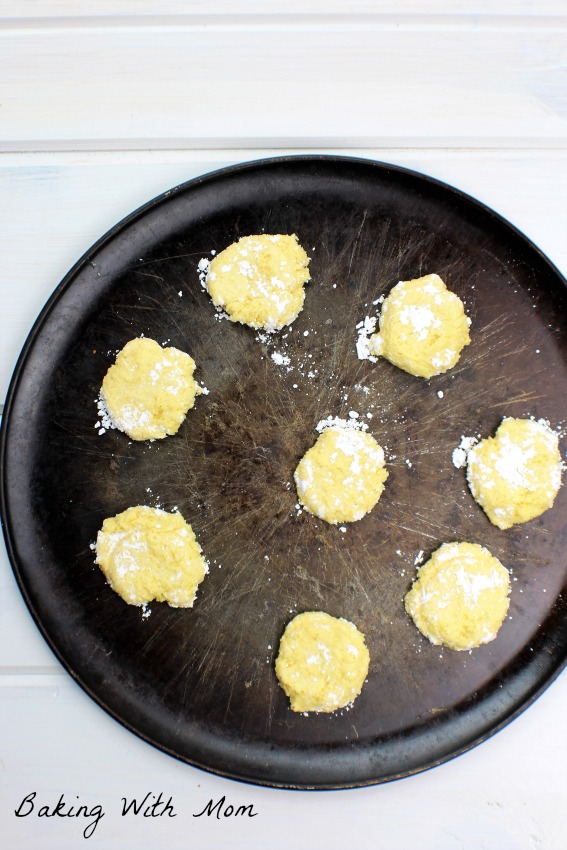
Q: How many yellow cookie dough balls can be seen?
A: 8